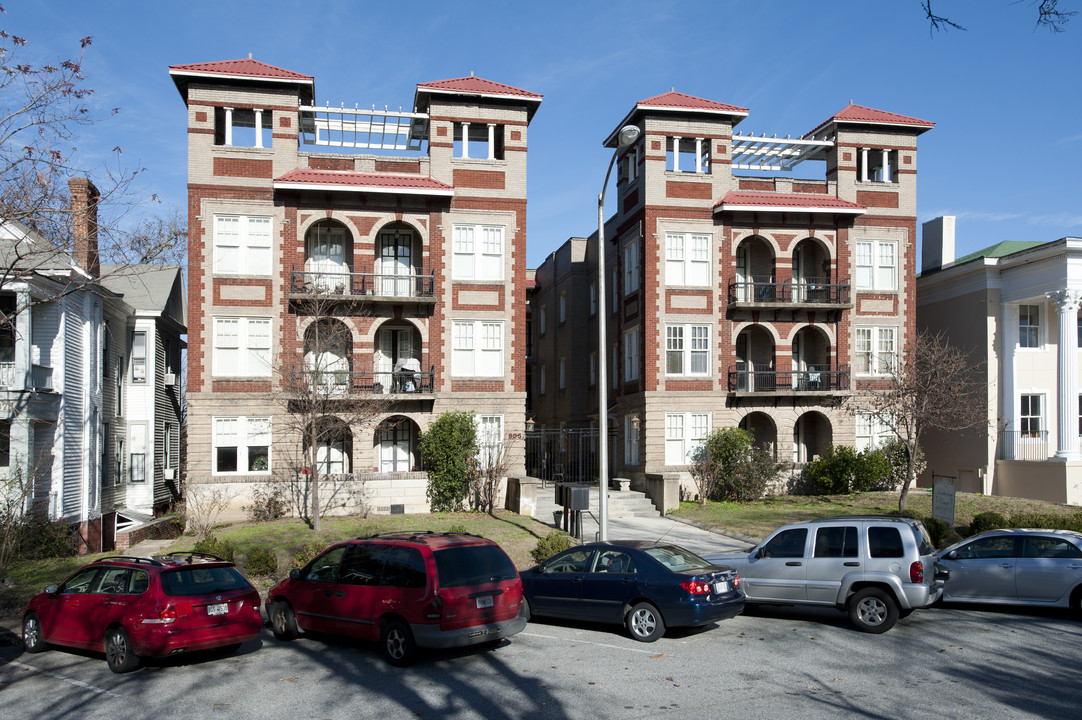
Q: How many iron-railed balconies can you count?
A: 4